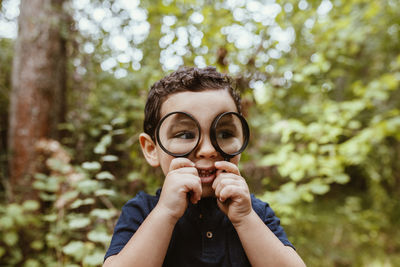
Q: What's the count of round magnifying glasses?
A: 2